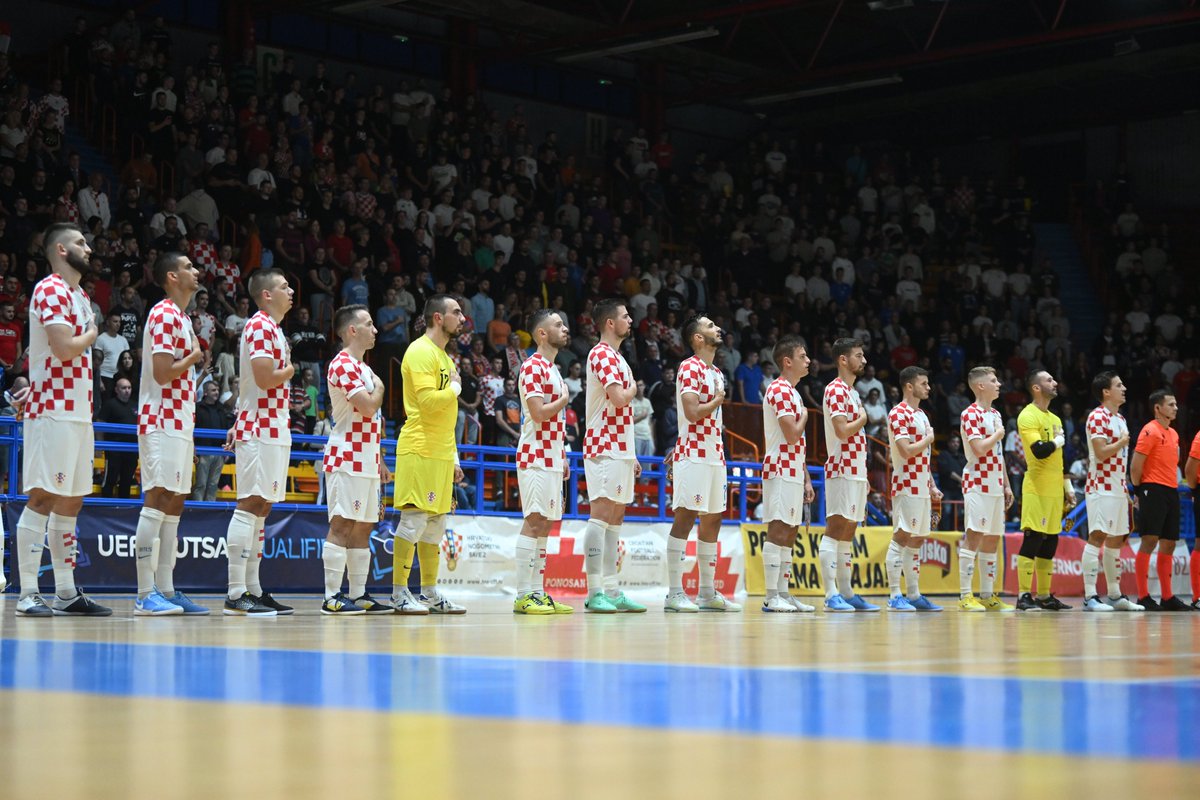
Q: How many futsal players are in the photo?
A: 14